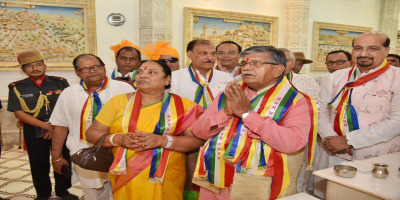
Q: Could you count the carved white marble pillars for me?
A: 3